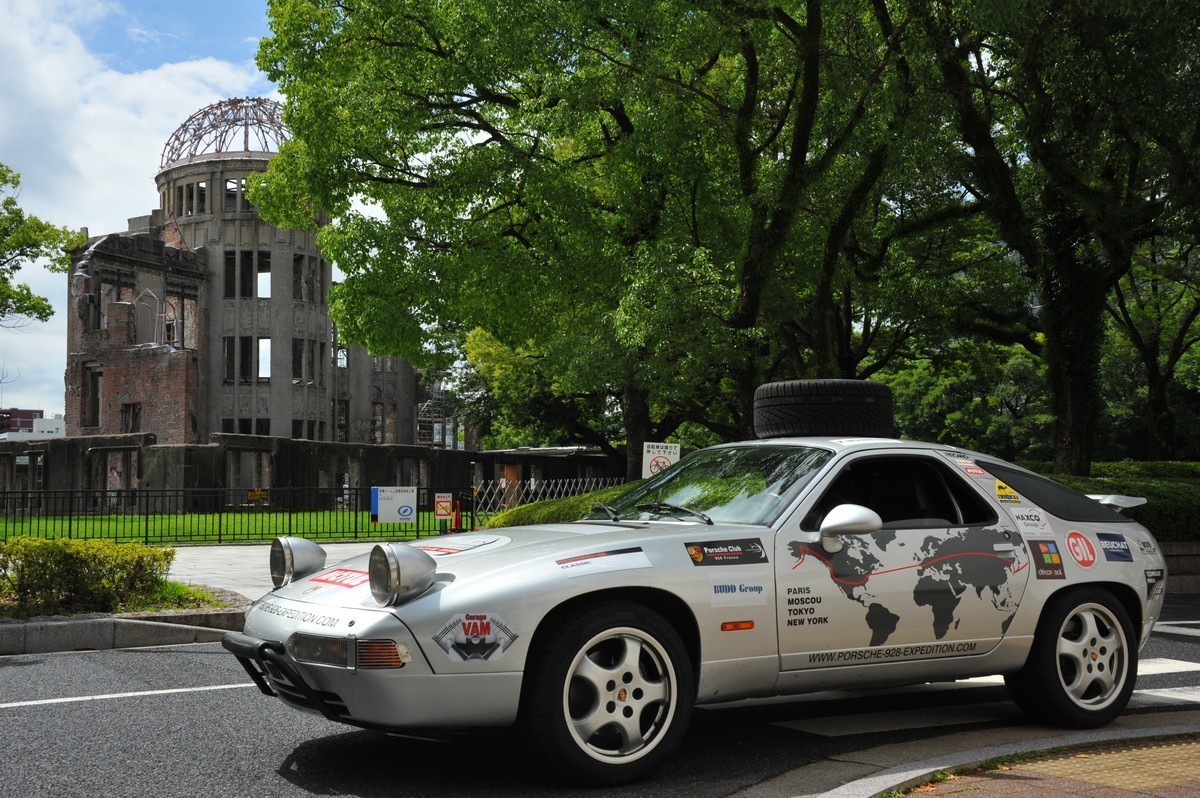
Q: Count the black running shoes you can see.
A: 0